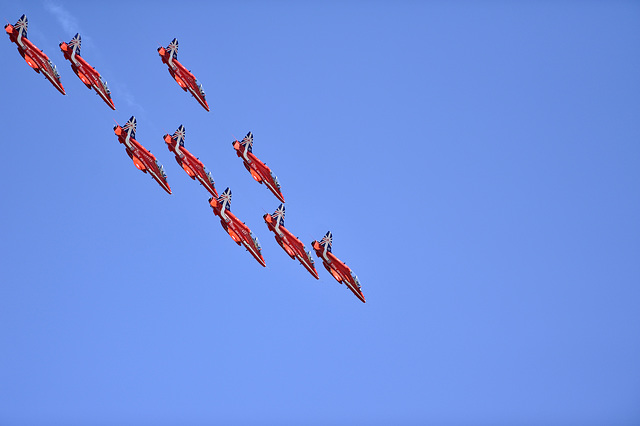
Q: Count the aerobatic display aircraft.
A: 9